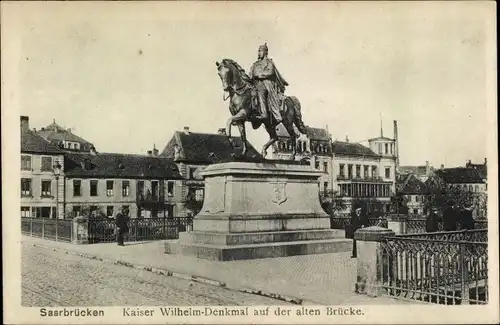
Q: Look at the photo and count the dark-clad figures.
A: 5